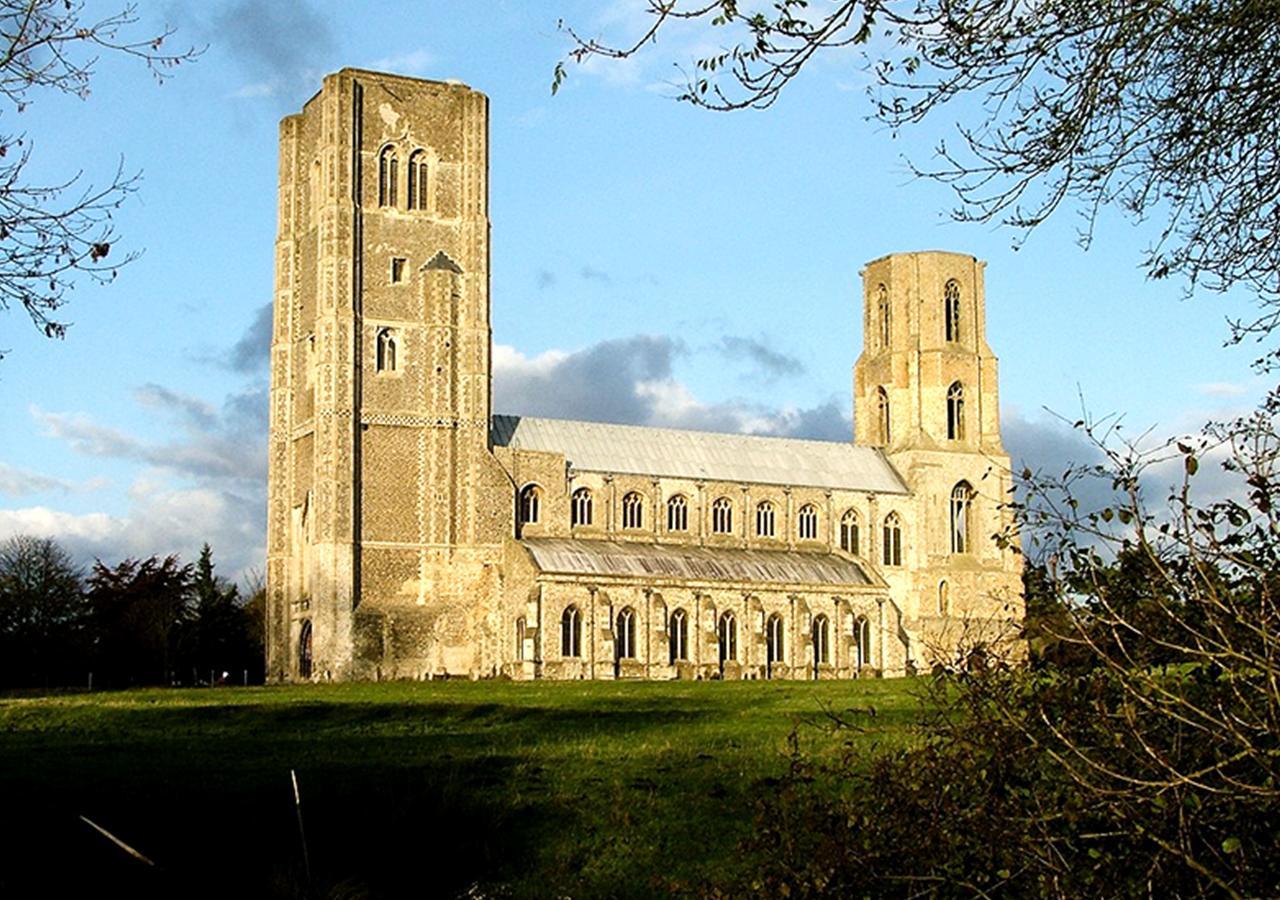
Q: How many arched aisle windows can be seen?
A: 7